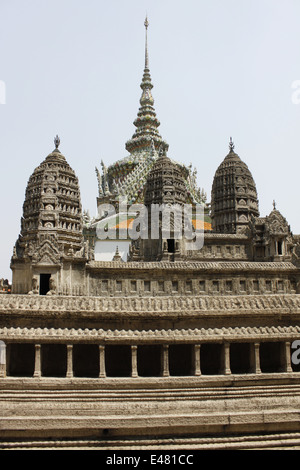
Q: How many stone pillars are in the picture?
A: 10